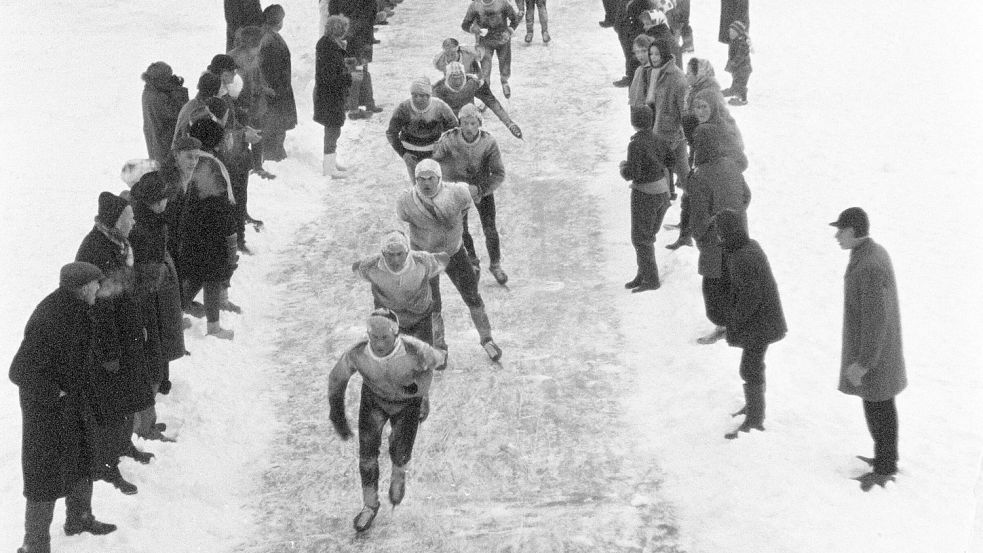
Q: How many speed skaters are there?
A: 9